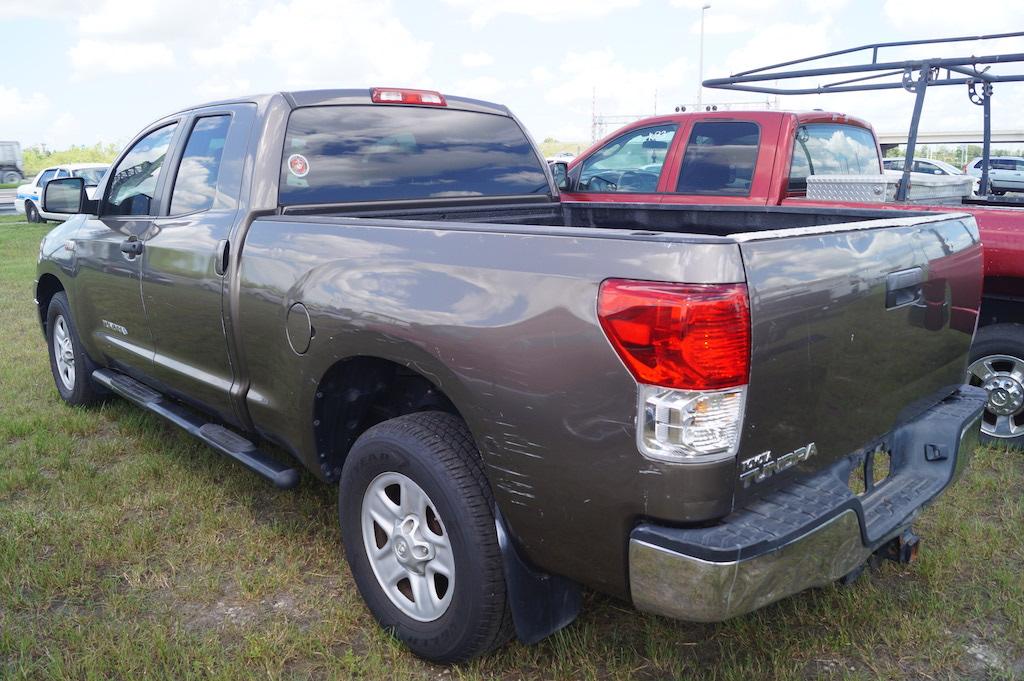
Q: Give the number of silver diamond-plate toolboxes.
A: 1